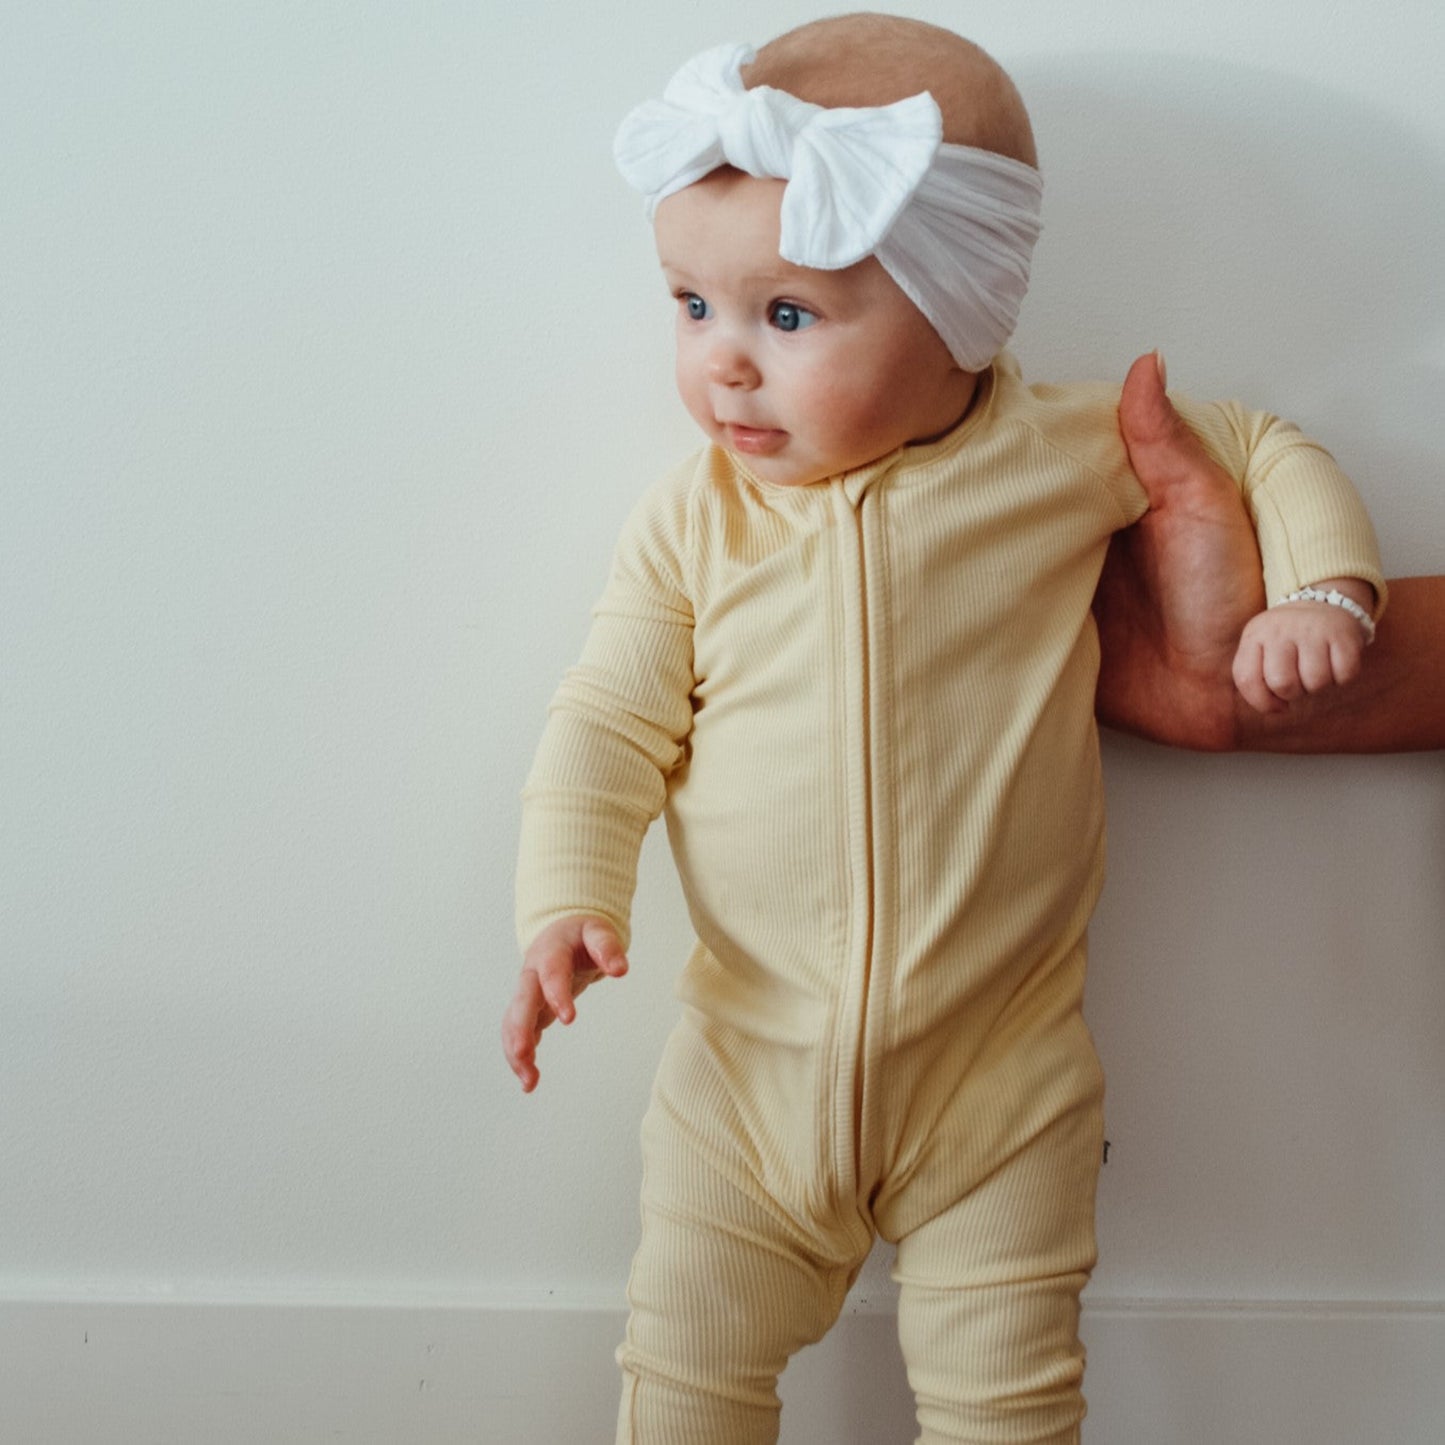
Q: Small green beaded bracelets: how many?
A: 0